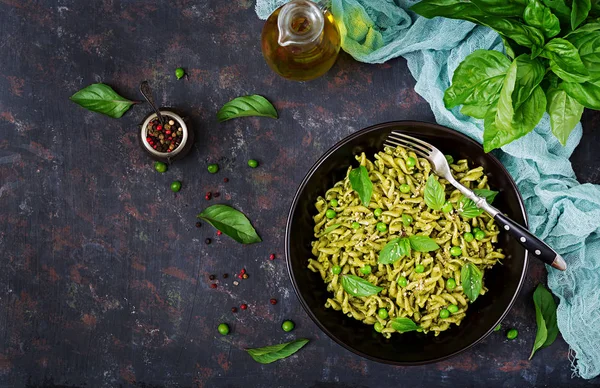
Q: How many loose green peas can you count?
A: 9